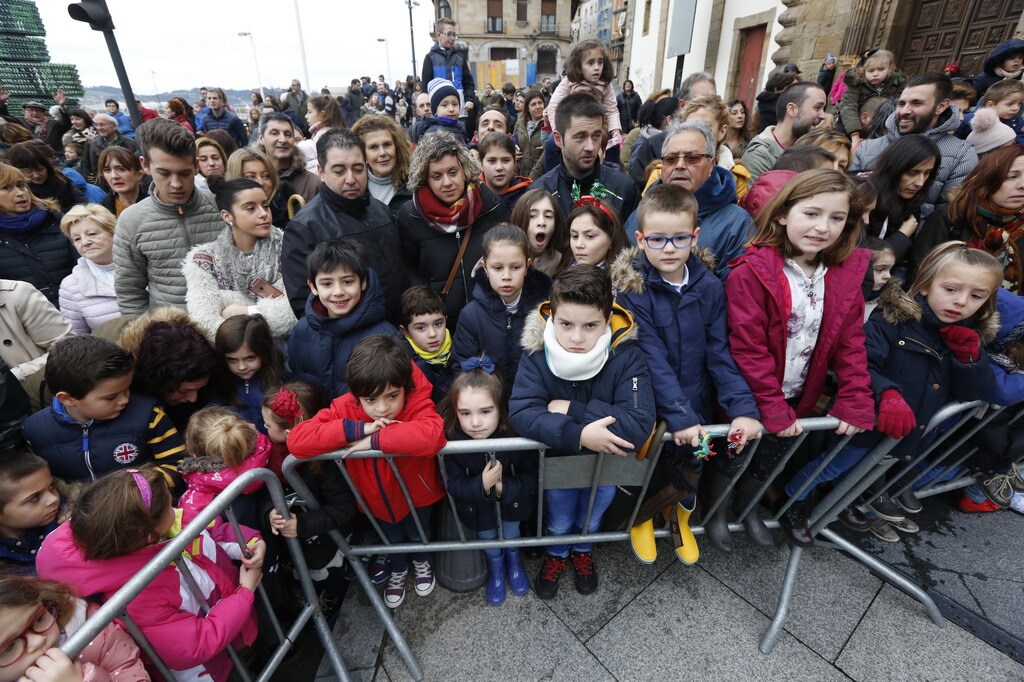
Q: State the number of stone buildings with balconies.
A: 1